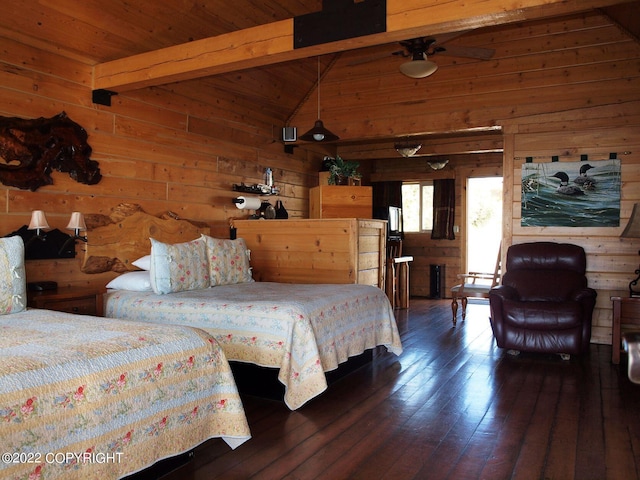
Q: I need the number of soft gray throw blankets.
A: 0